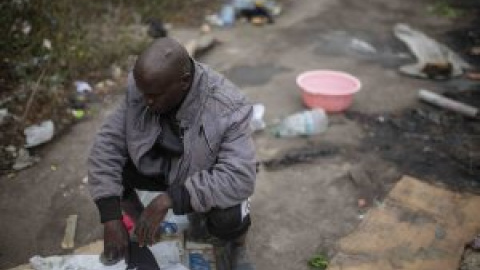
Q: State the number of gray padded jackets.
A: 1